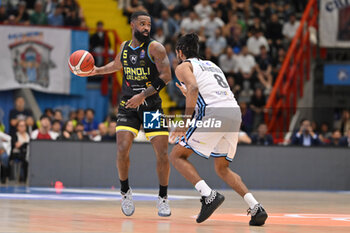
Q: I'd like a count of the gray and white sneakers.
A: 2